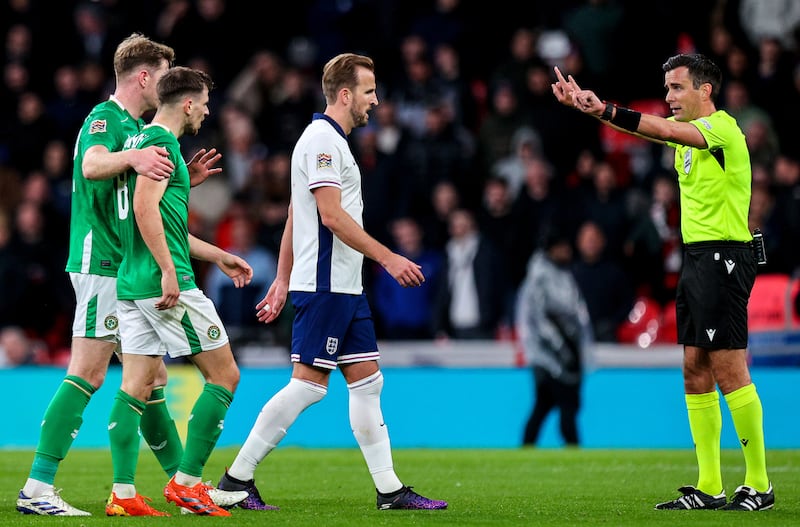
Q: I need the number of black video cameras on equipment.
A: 0